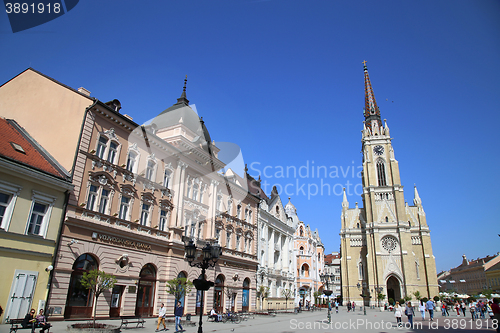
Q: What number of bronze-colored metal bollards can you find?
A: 0